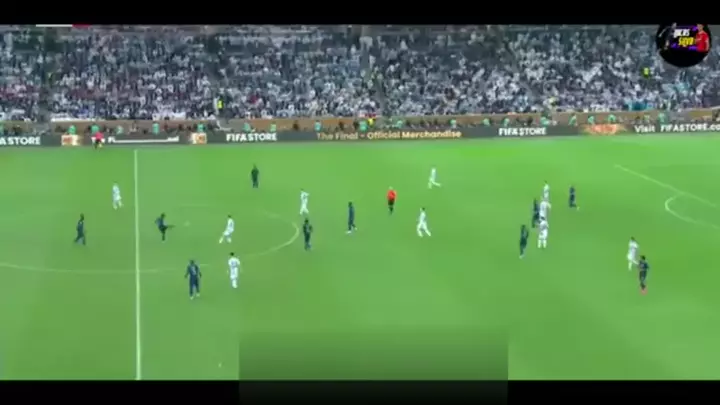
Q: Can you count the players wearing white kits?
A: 10